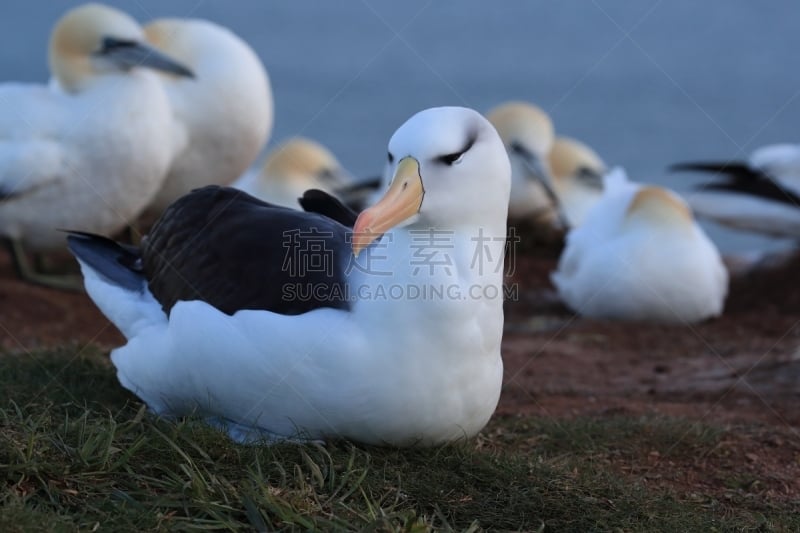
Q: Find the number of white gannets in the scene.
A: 7